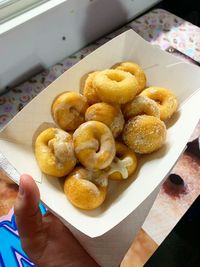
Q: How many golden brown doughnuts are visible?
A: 12